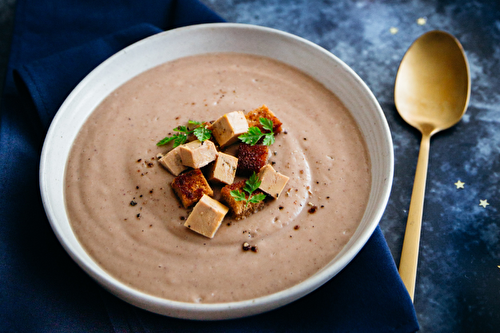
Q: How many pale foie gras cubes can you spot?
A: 6